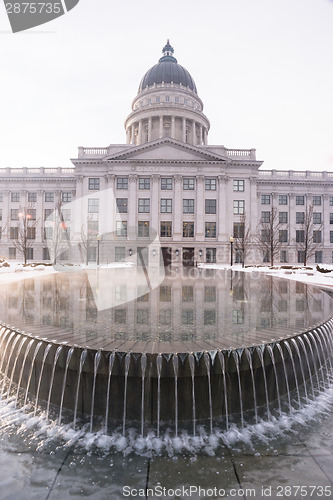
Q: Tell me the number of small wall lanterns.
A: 4